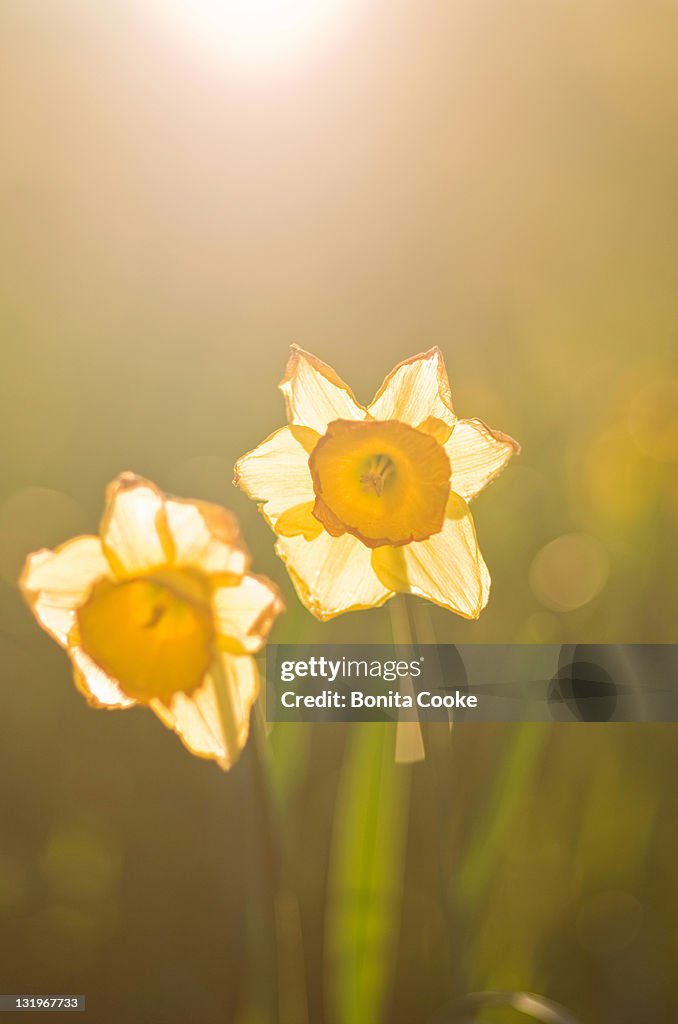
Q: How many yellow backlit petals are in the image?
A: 12